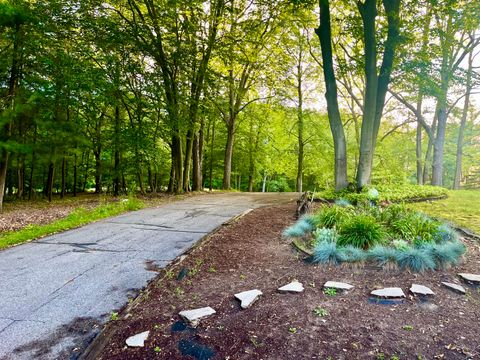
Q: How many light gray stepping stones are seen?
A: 9